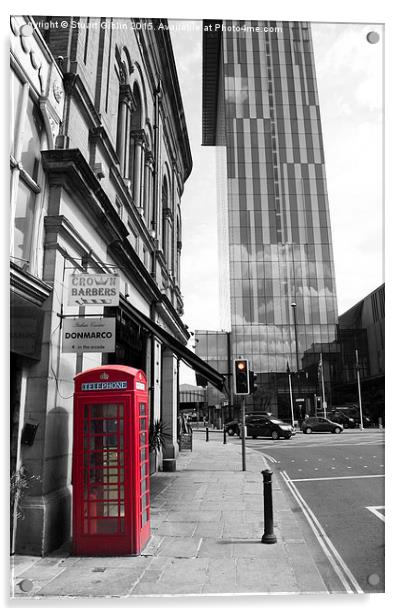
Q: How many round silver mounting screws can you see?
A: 4